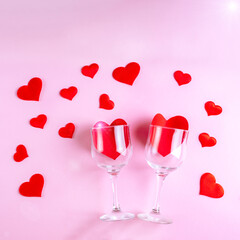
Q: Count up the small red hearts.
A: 9